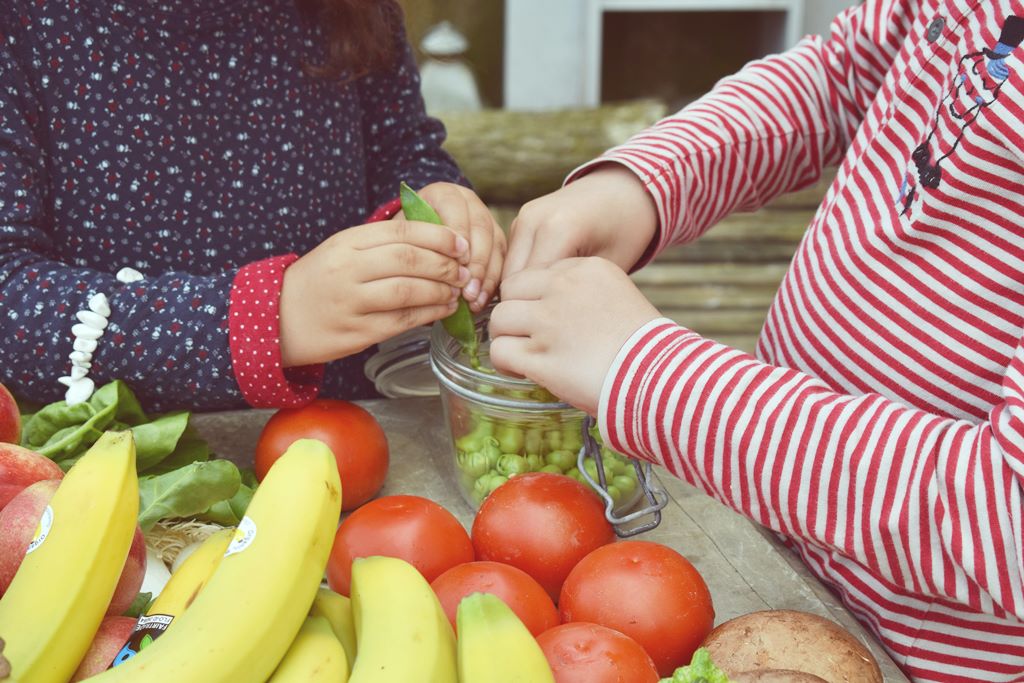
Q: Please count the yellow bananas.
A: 7